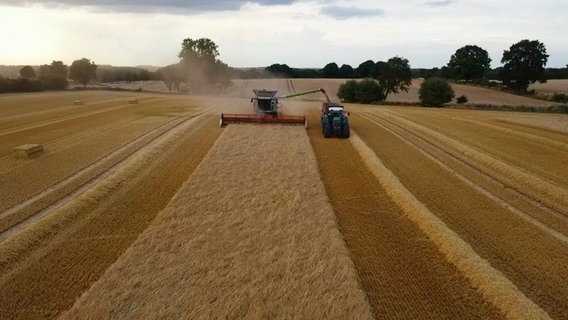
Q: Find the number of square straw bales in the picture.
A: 3